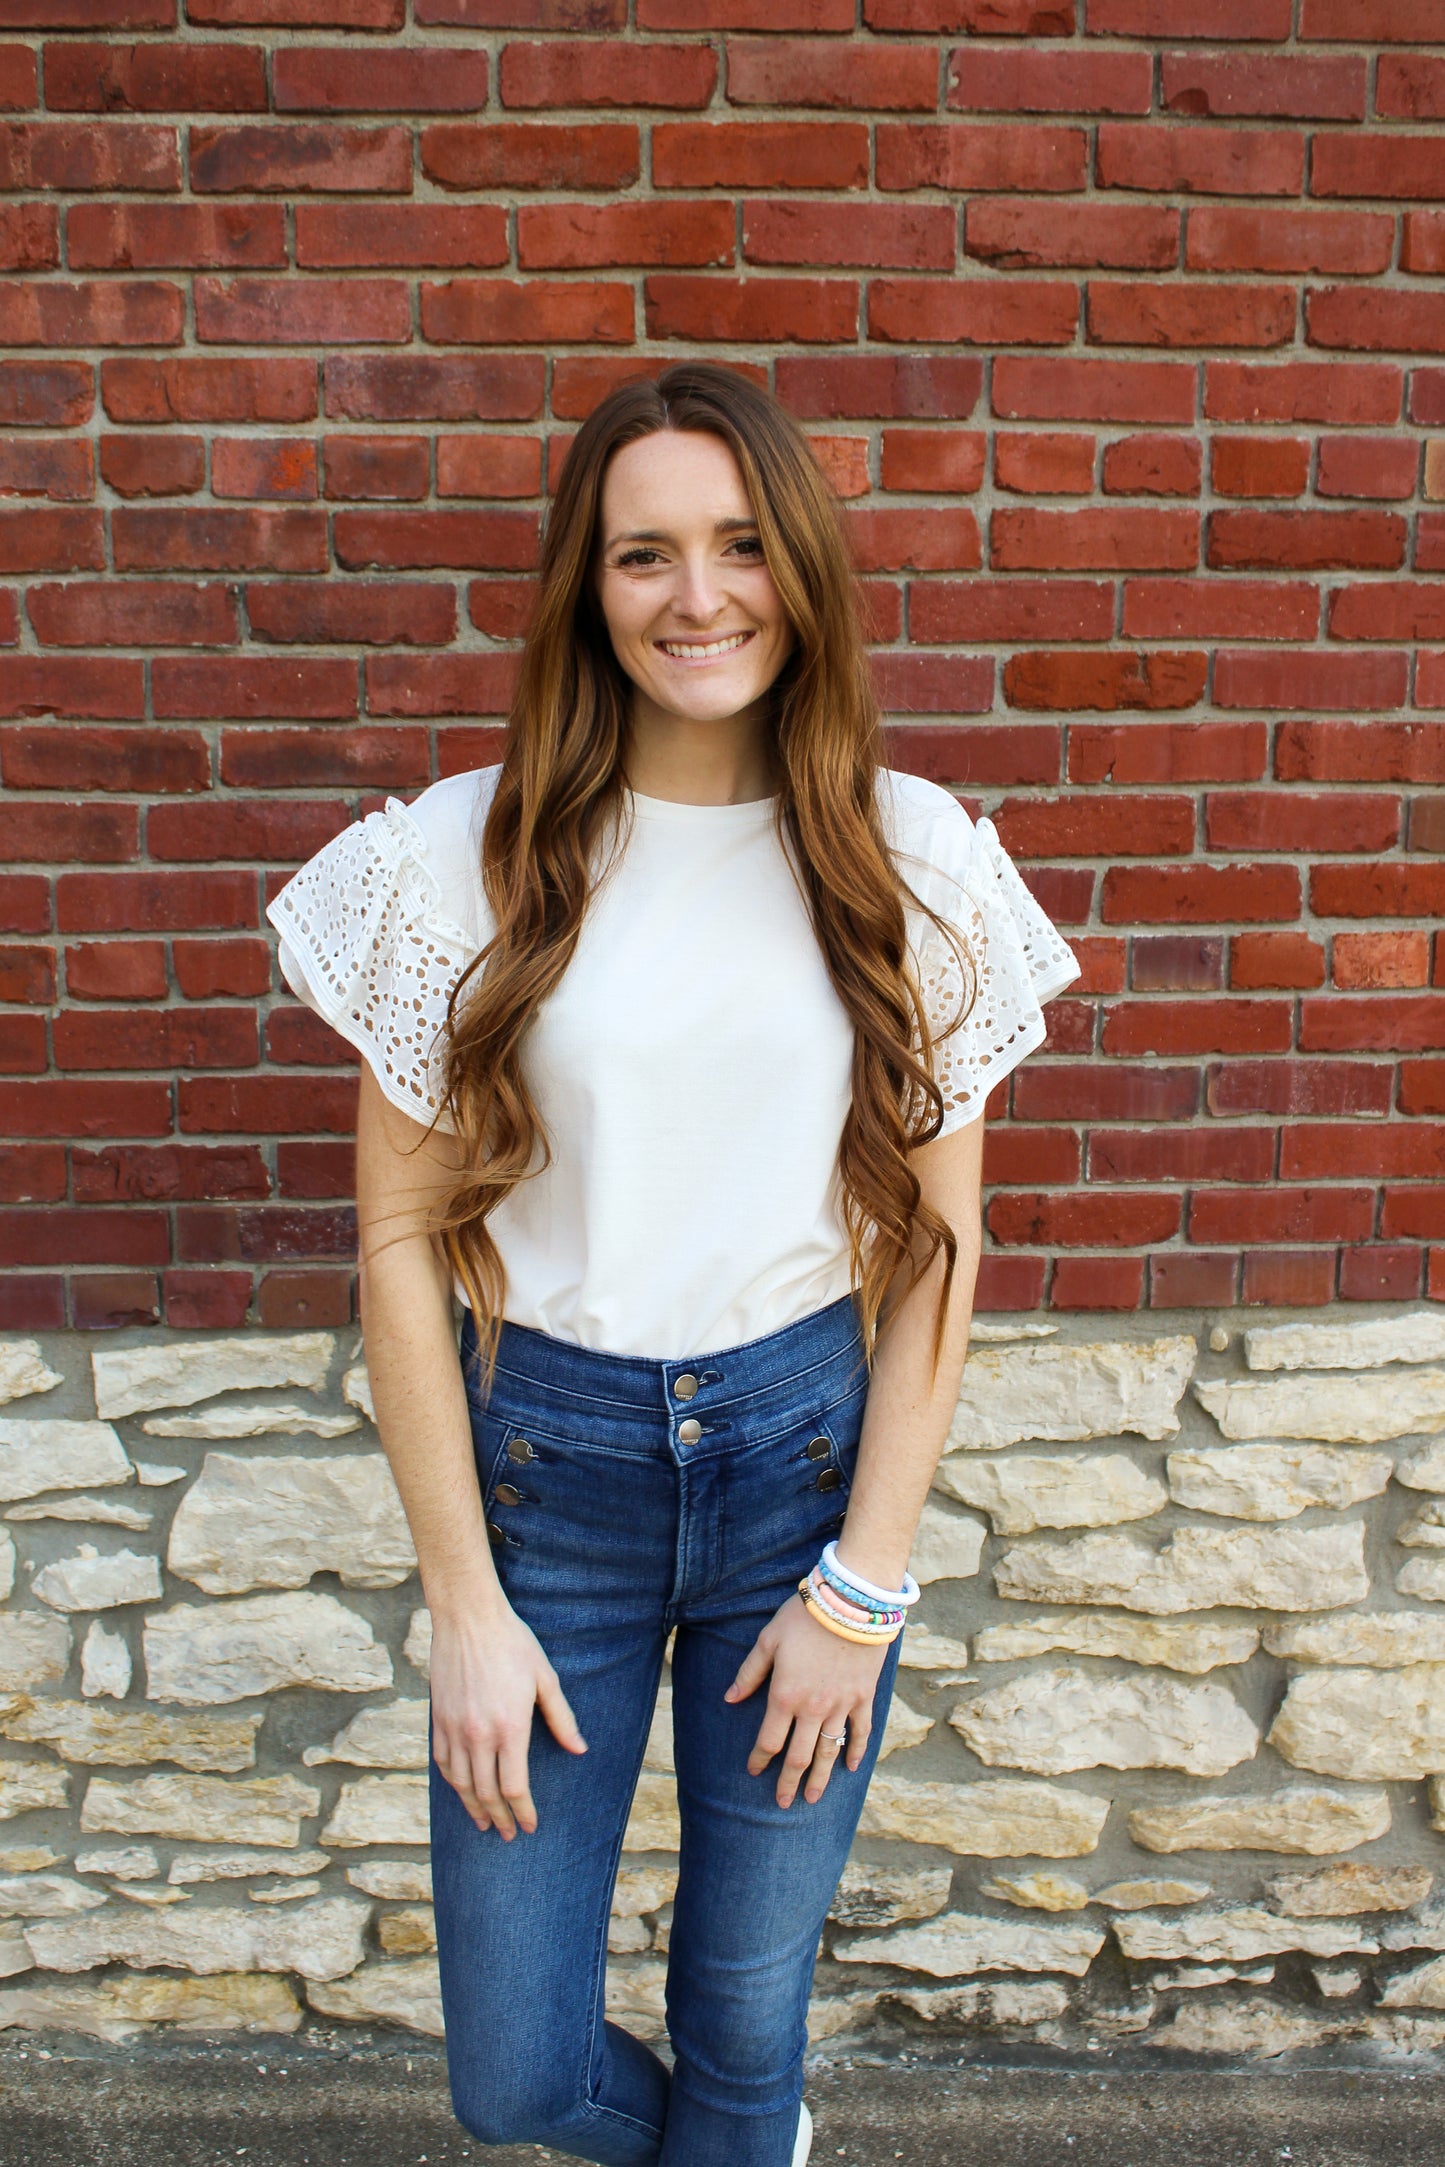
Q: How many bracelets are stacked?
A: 5